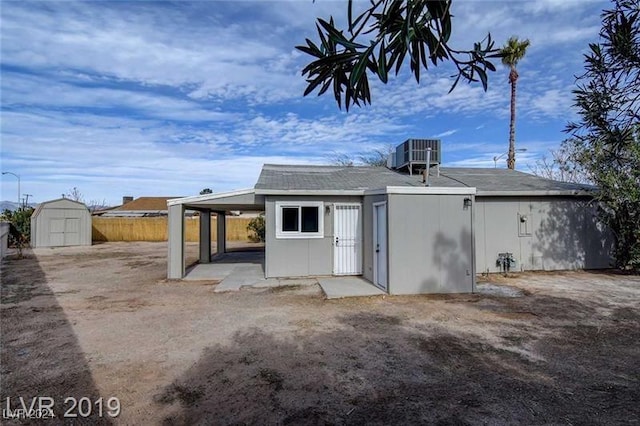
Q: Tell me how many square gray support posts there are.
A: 3